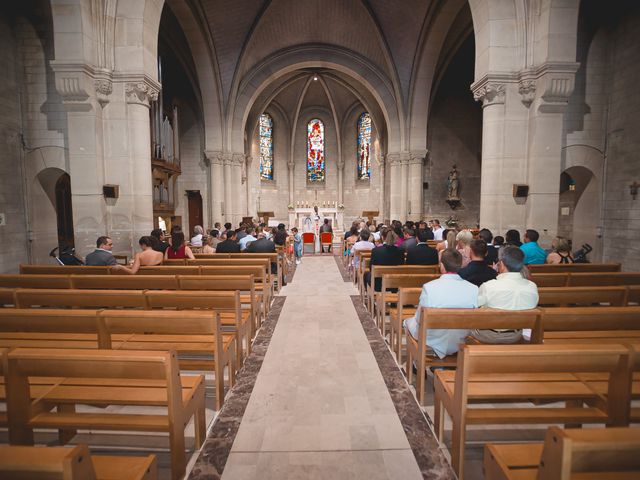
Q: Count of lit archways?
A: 3